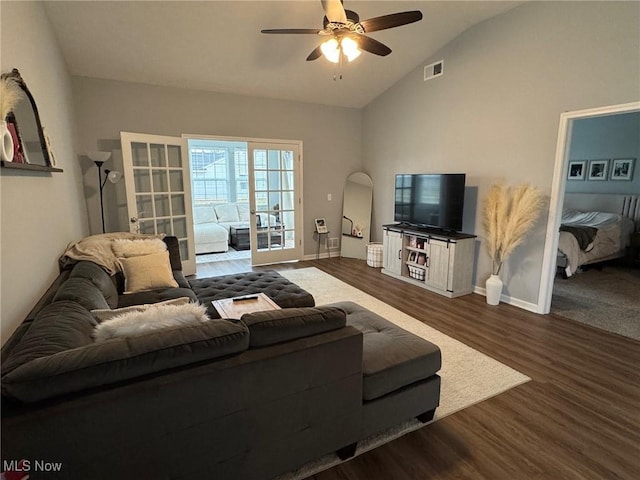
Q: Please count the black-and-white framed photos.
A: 3